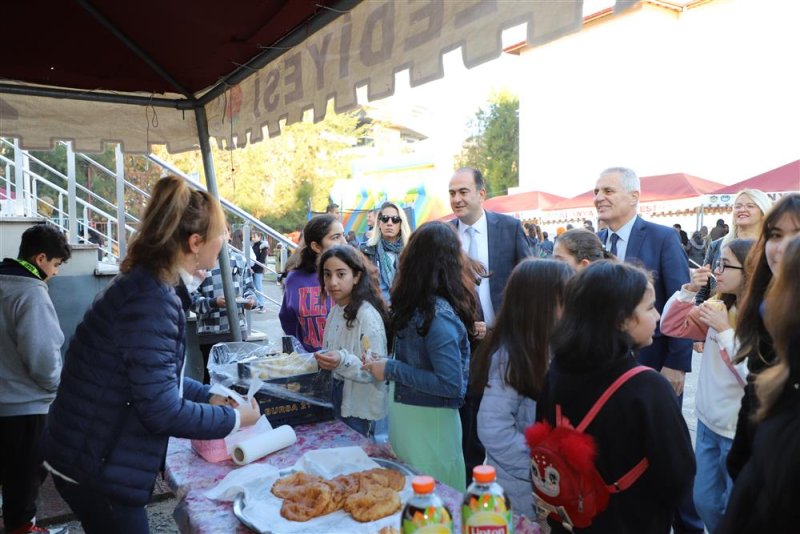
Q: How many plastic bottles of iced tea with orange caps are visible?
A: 2